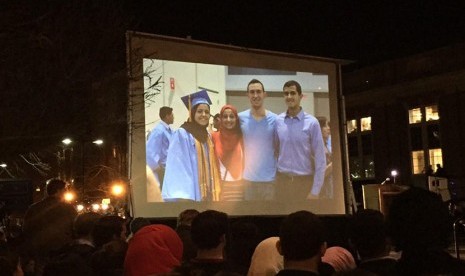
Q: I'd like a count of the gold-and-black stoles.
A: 1